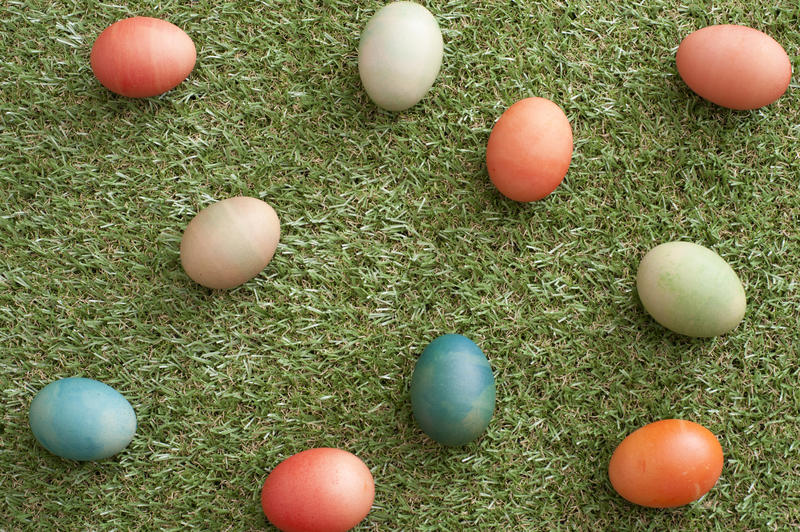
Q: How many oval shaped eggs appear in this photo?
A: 10